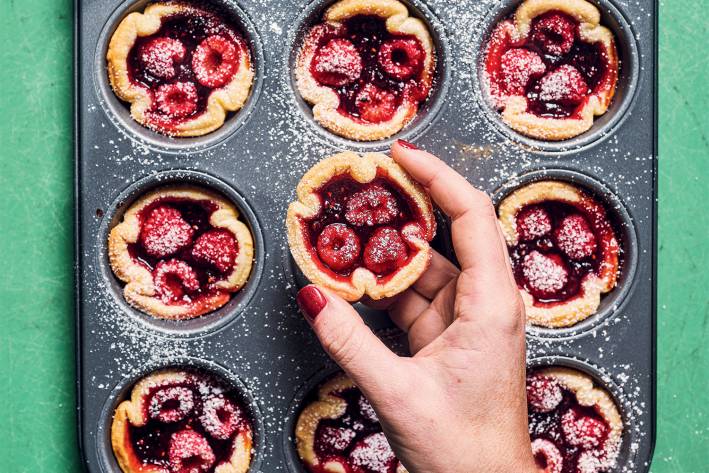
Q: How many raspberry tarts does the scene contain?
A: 9